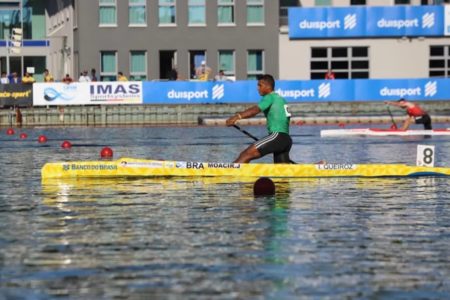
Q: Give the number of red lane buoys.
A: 6